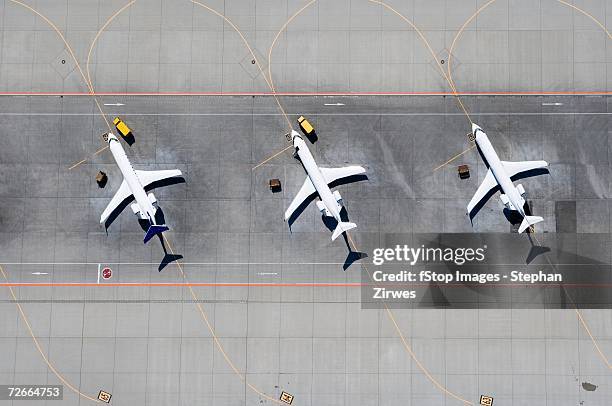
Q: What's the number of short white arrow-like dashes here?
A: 5